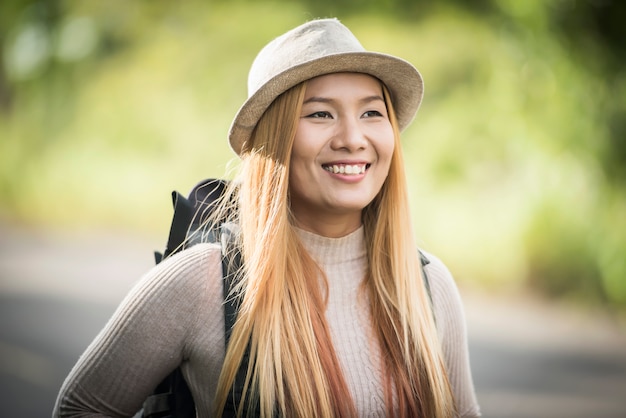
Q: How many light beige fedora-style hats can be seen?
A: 1